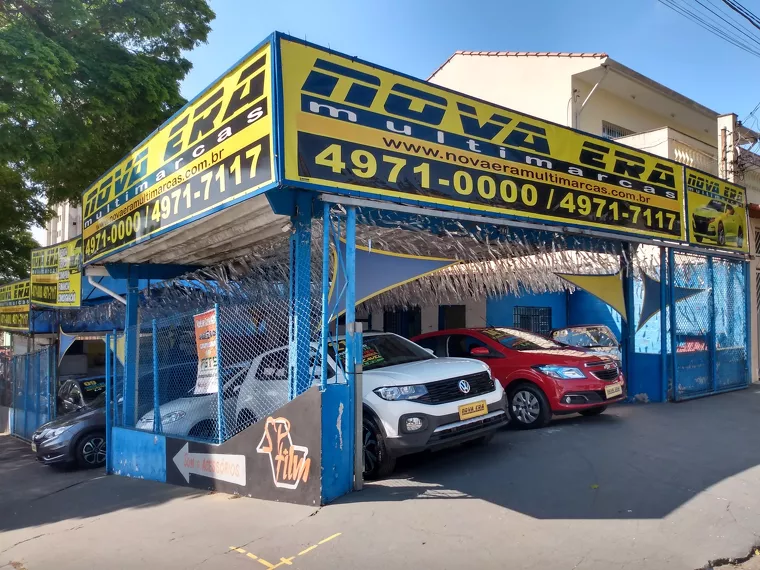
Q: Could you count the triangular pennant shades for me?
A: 5